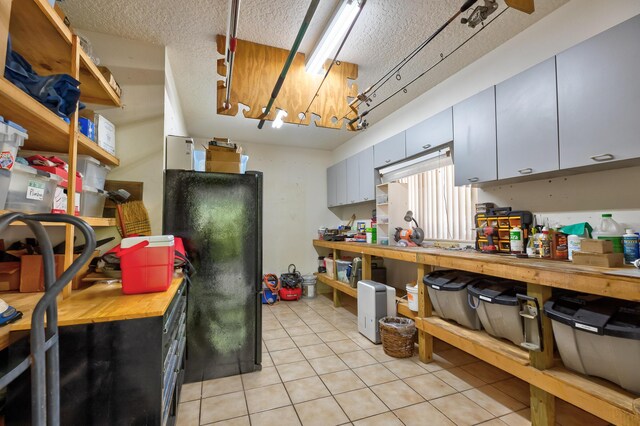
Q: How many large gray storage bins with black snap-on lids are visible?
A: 3